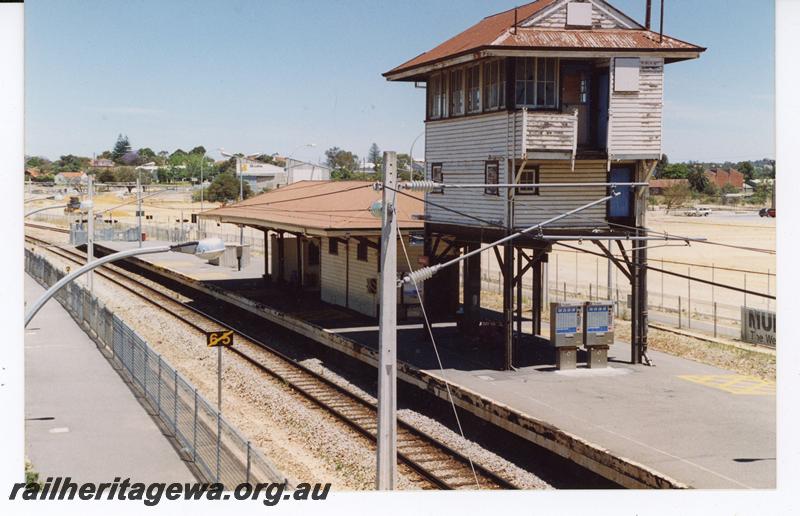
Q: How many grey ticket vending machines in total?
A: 2